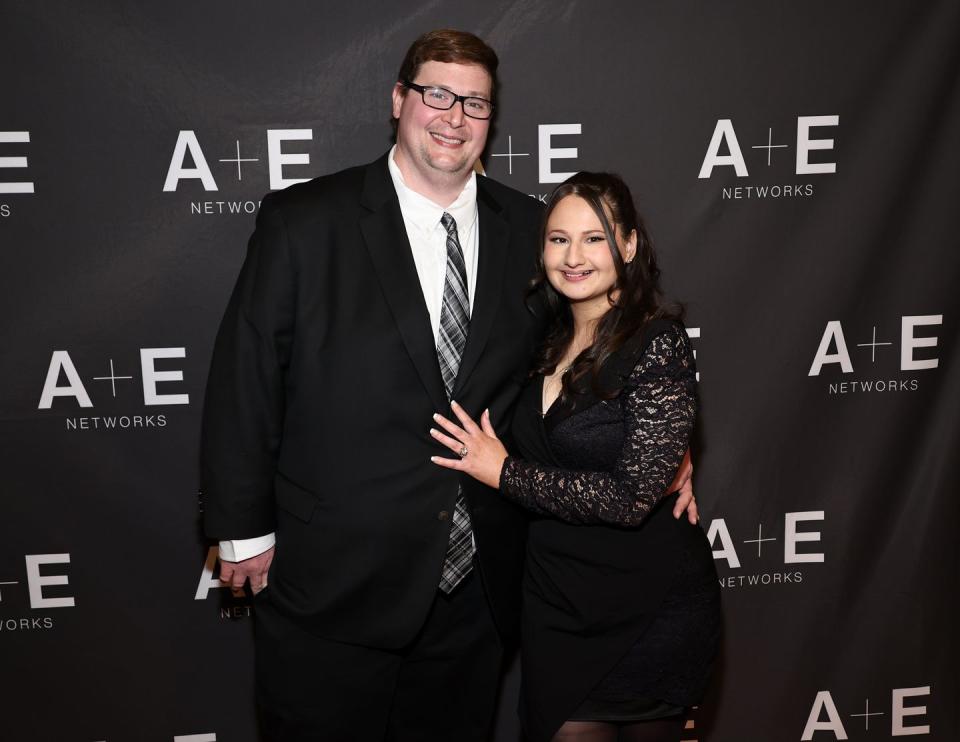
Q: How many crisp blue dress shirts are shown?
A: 0